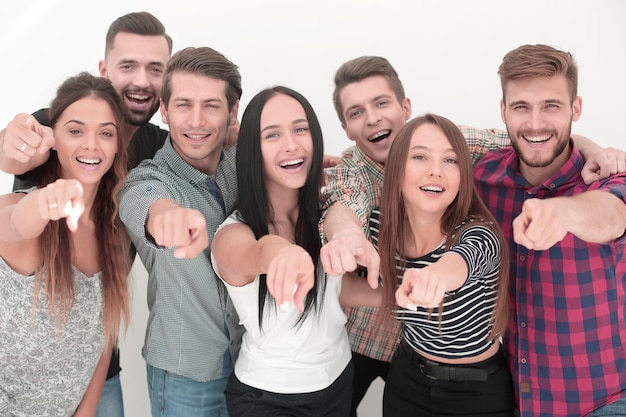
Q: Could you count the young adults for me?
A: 7